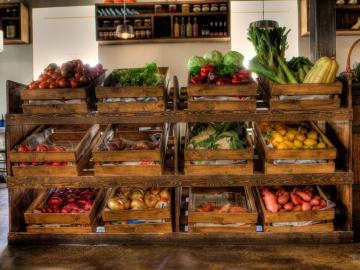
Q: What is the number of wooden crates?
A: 12